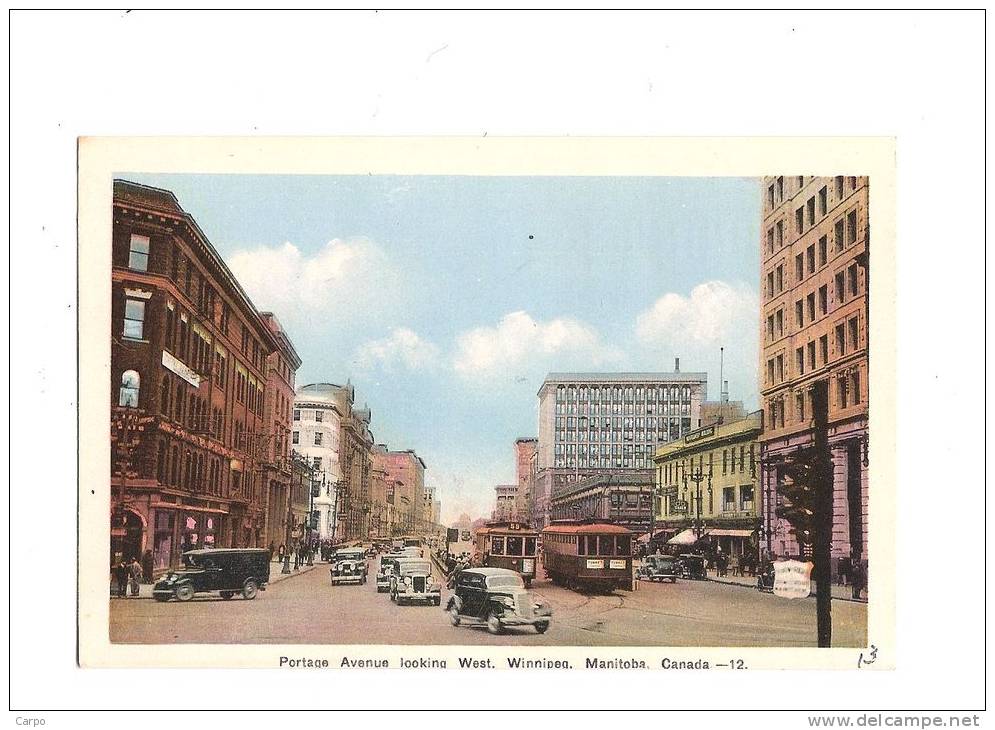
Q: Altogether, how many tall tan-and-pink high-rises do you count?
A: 1